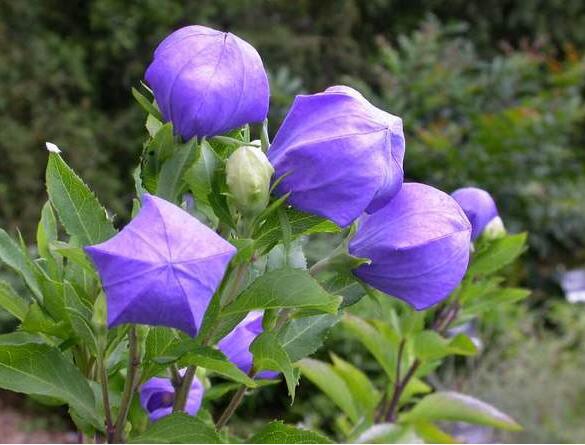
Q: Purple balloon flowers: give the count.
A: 7